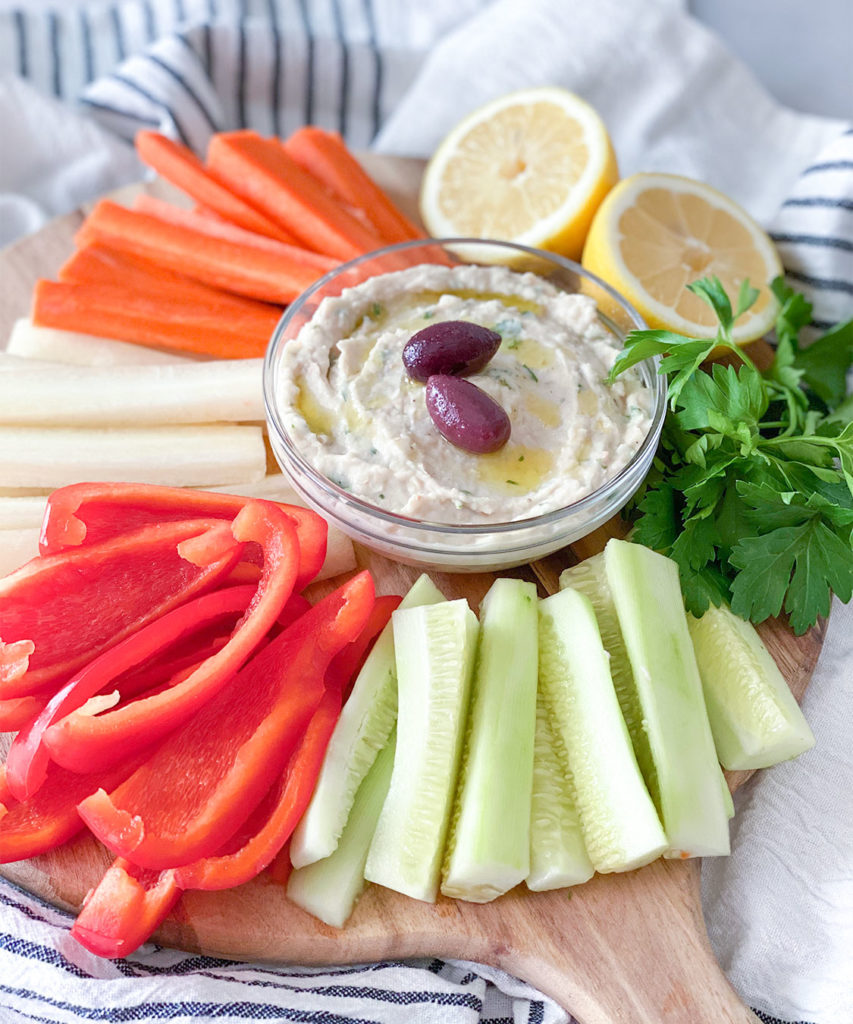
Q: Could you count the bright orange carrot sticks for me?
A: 7